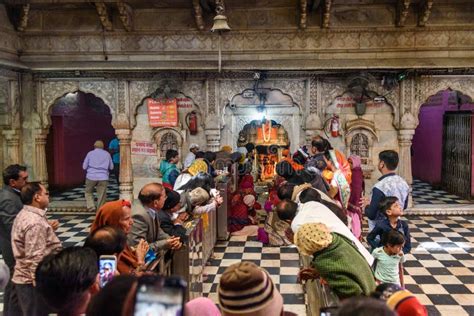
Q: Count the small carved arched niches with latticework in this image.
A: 2